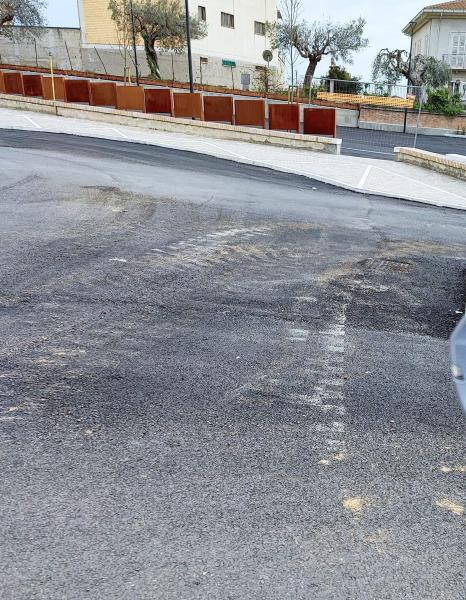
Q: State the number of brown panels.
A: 13